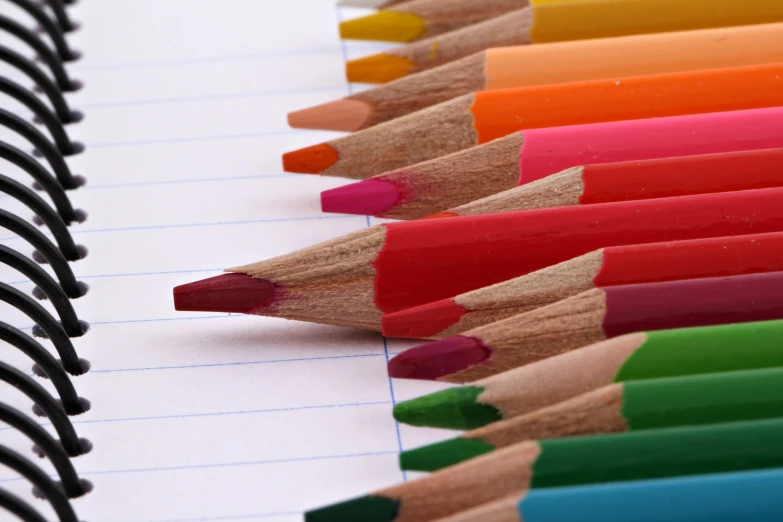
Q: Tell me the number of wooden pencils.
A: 14